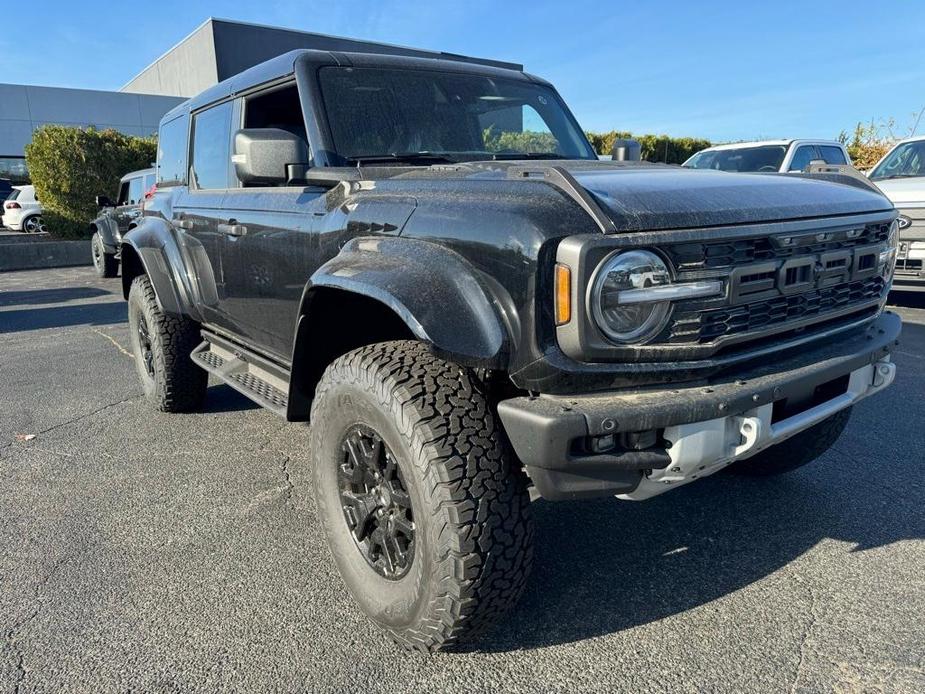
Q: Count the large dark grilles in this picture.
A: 1